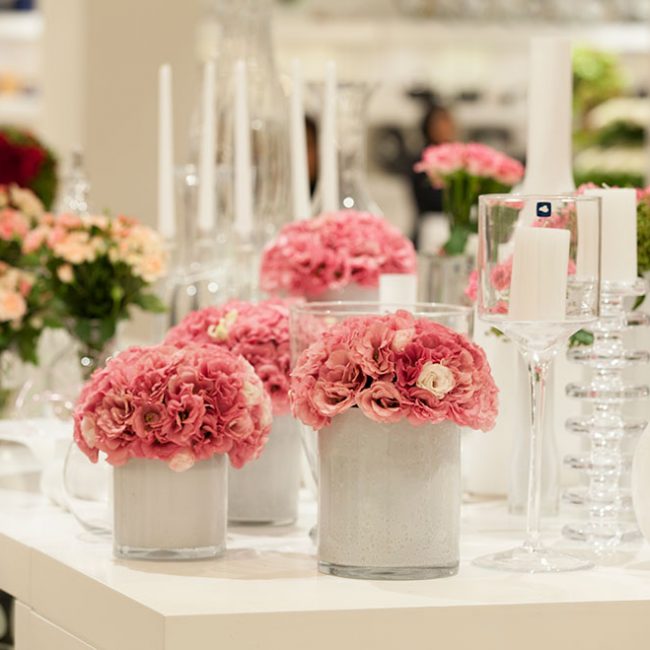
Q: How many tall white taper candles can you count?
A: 5